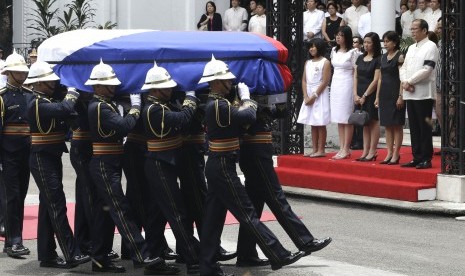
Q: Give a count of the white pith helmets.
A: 5